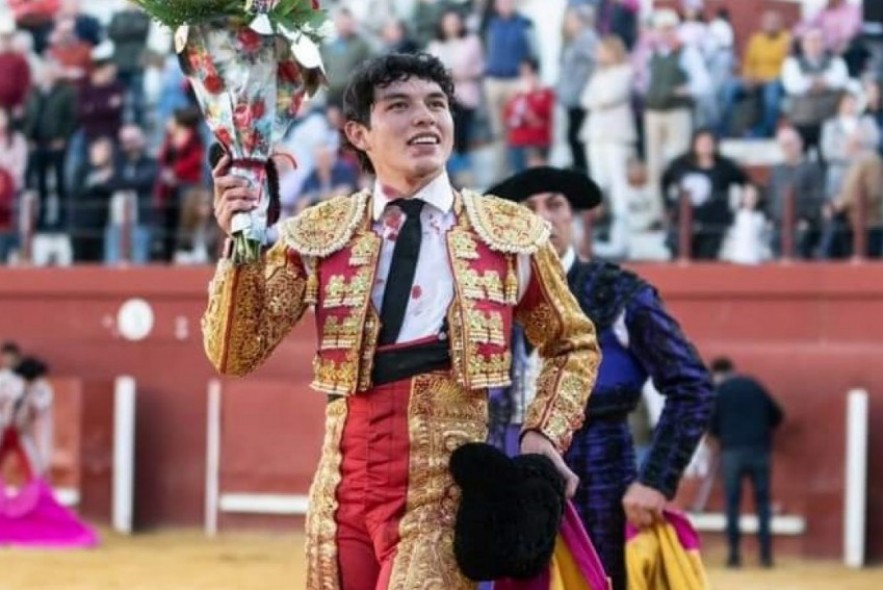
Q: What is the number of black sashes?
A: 1